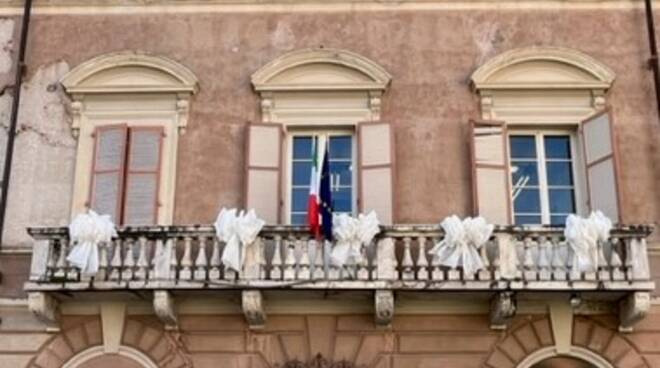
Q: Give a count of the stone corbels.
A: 6